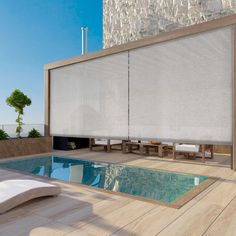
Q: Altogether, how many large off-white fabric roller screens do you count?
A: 2